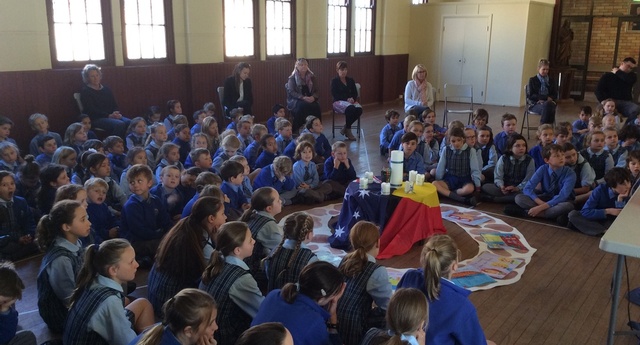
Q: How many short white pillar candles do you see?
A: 6